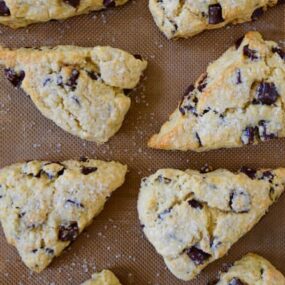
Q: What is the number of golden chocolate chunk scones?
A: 8